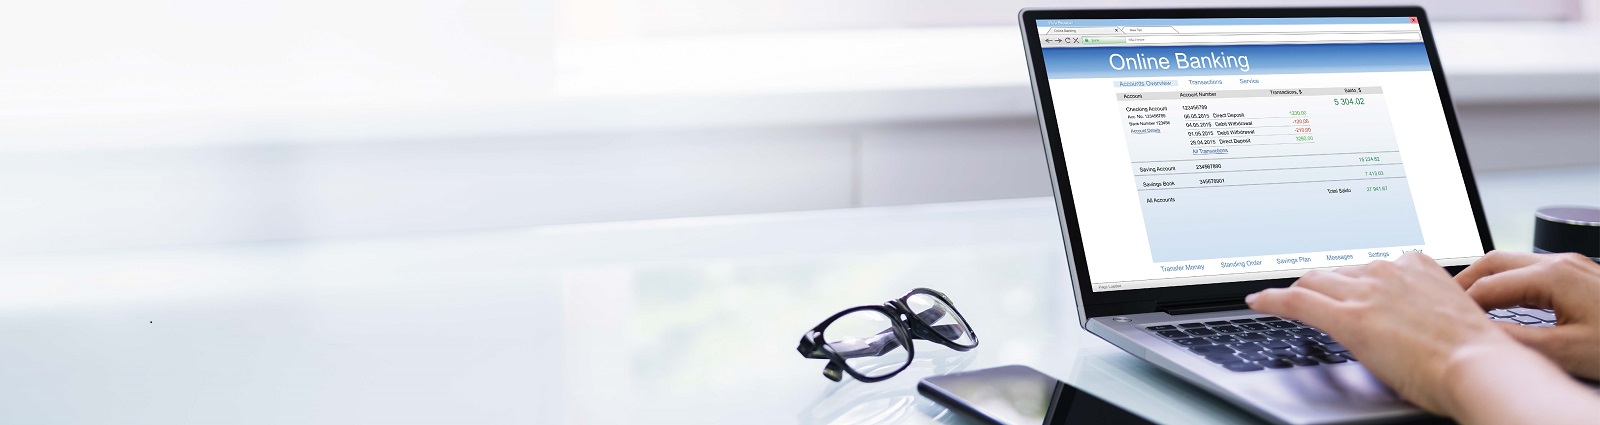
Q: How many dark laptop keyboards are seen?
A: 1